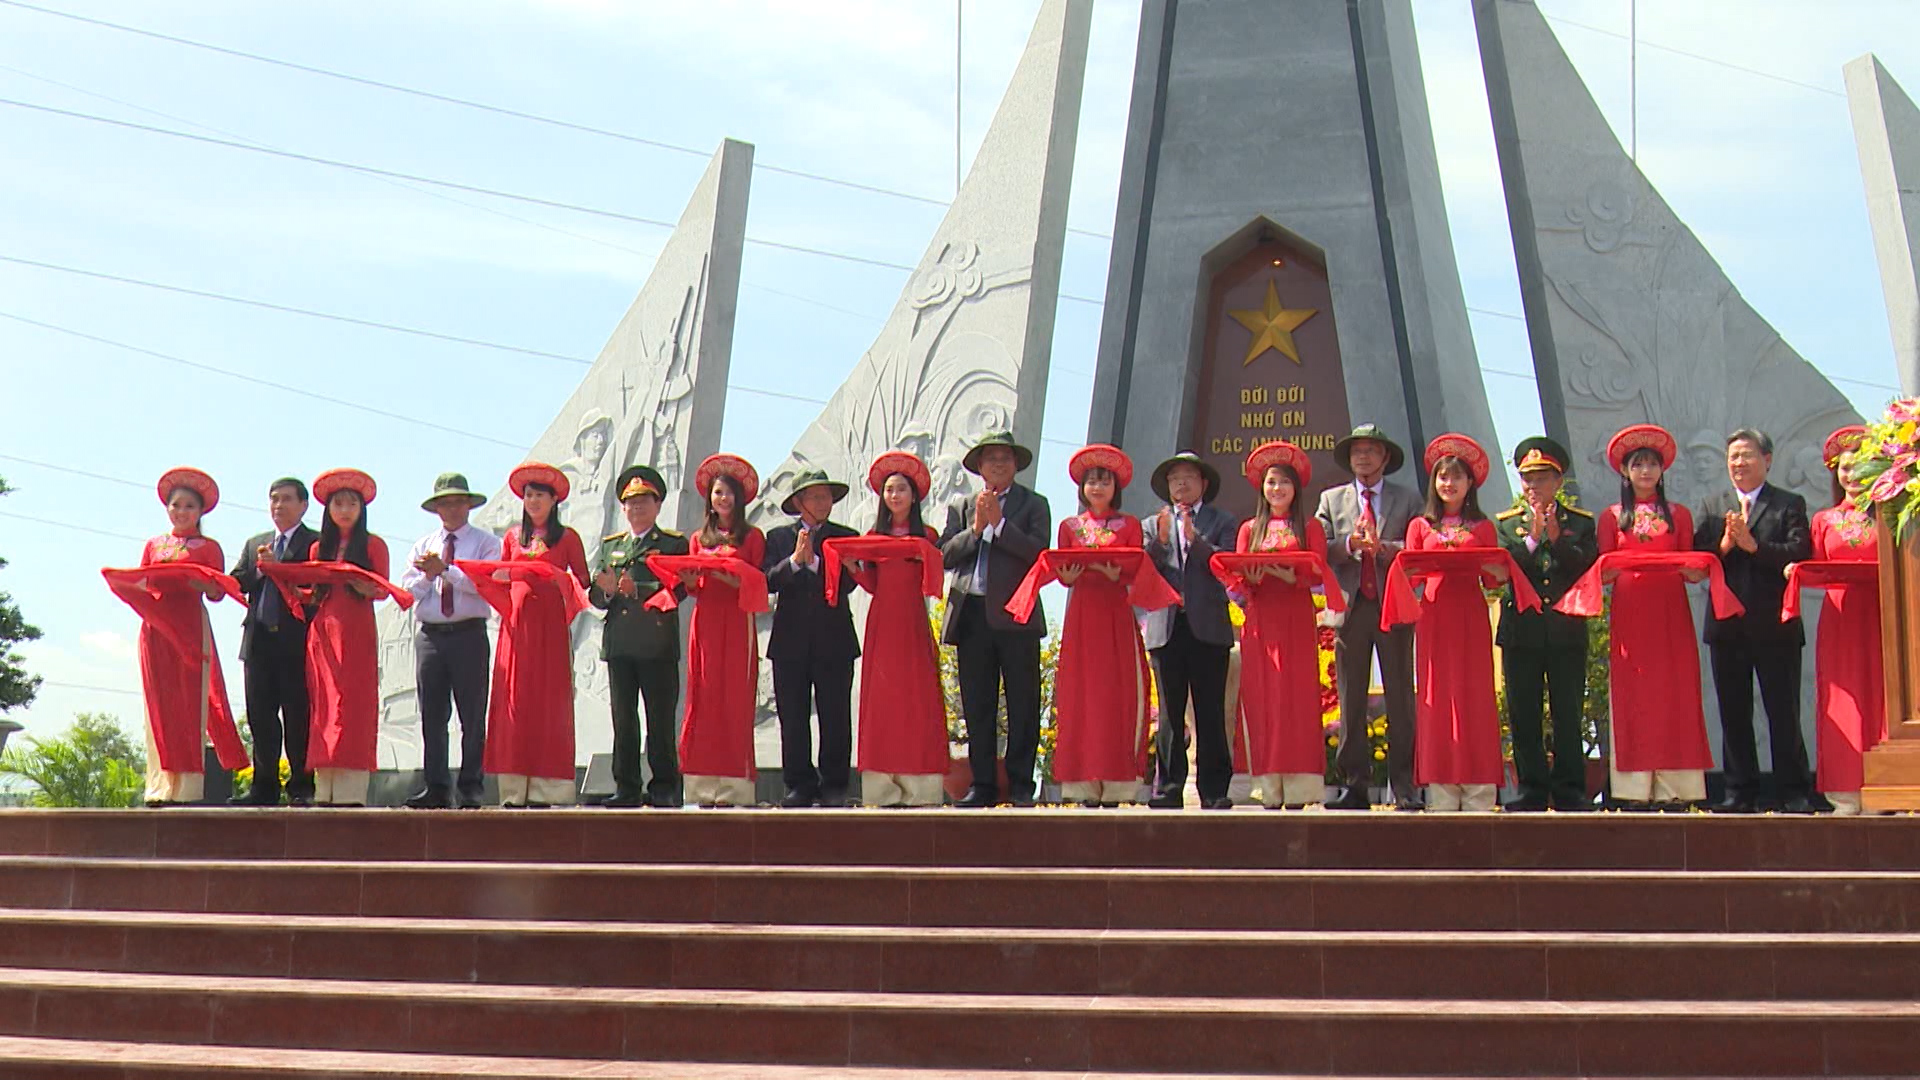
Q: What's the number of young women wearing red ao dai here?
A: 10